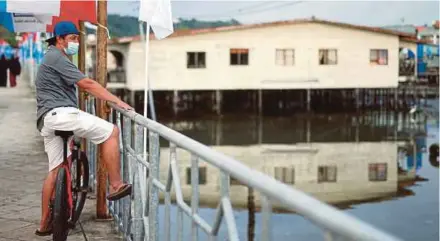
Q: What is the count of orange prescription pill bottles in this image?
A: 0